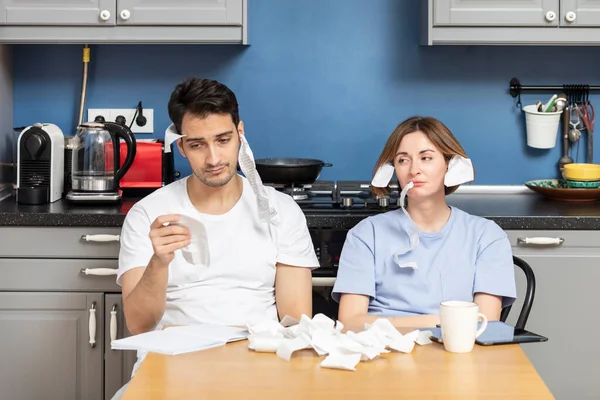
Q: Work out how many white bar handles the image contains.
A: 5